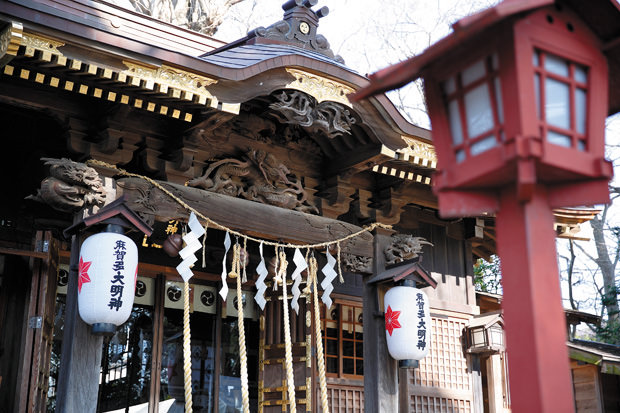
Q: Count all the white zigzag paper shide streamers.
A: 5